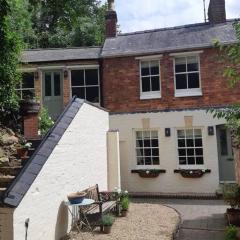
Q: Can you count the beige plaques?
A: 2